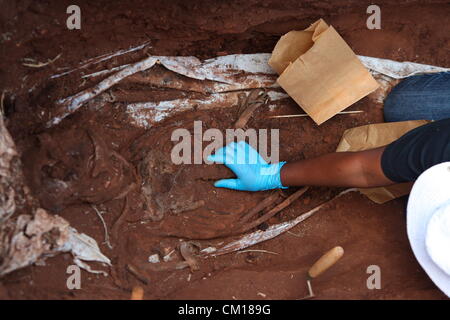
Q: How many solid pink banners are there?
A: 0